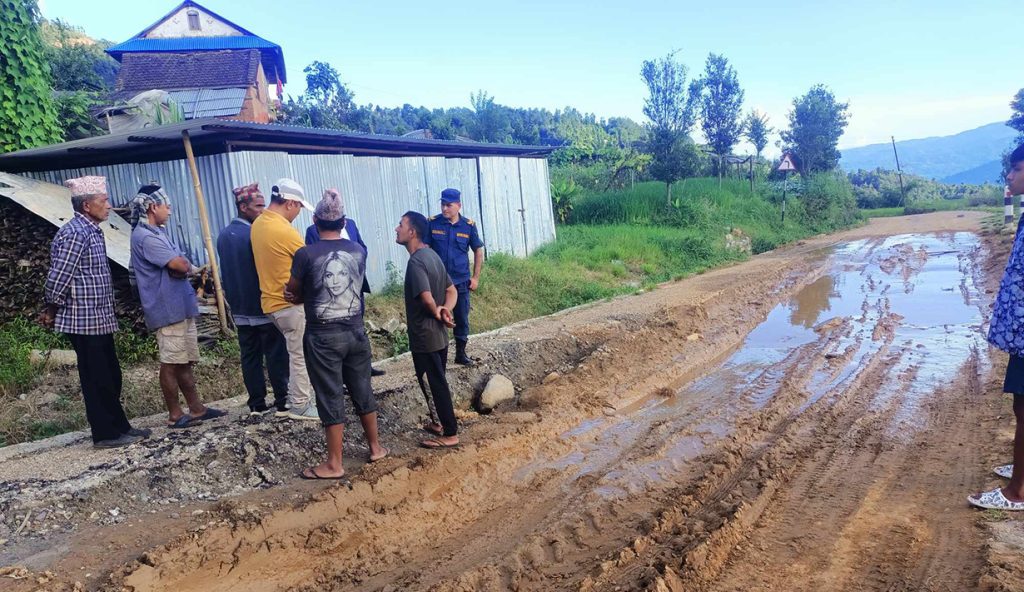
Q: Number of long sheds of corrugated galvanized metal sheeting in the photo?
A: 1